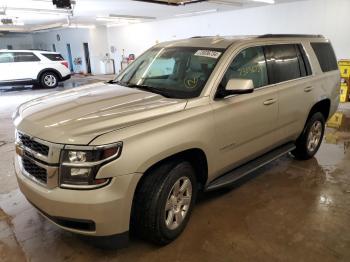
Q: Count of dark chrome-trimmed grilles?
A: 2